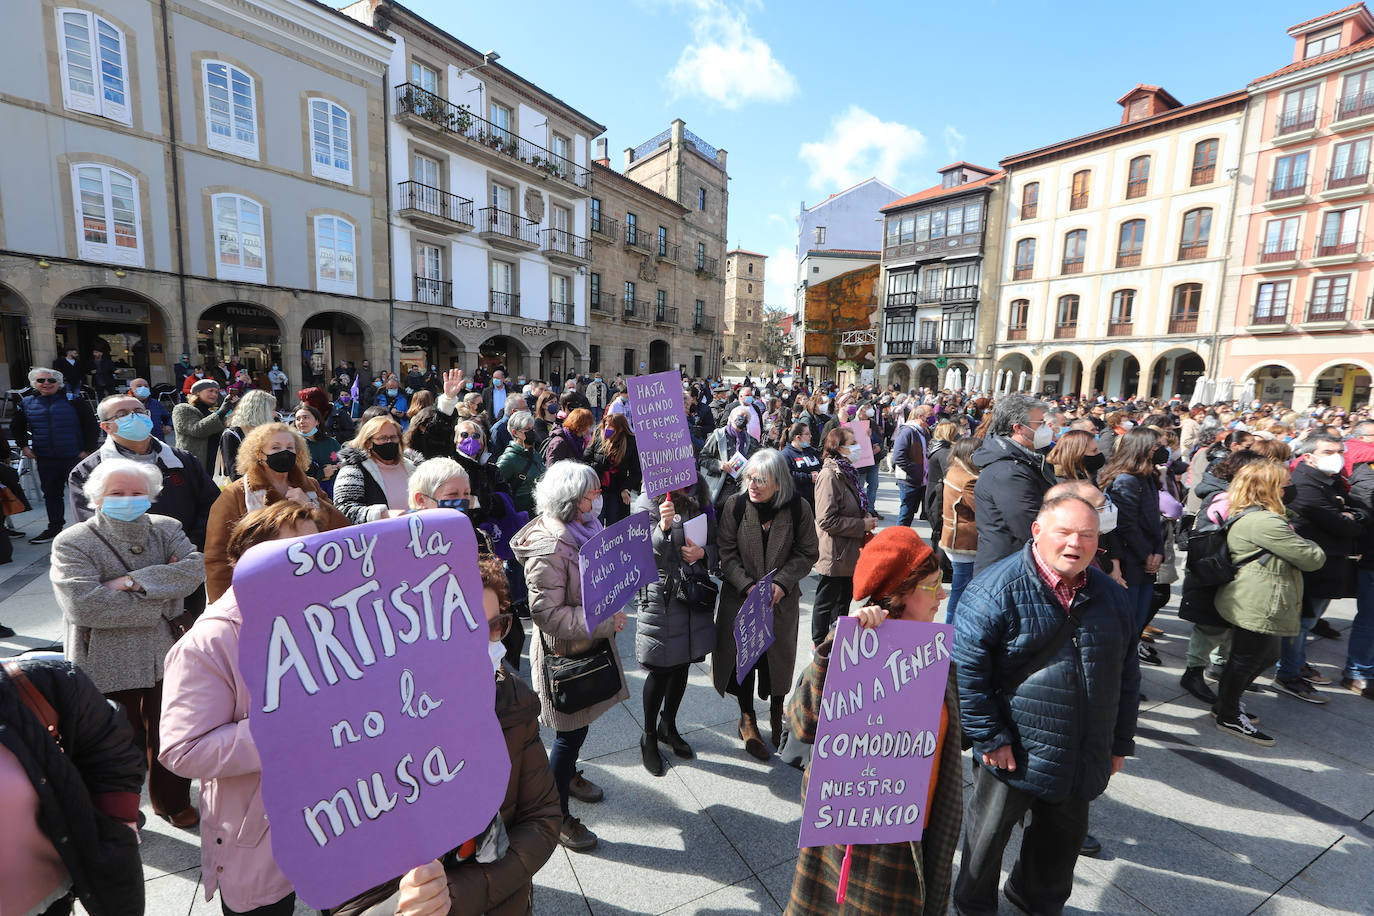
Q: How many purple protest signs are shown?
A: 5